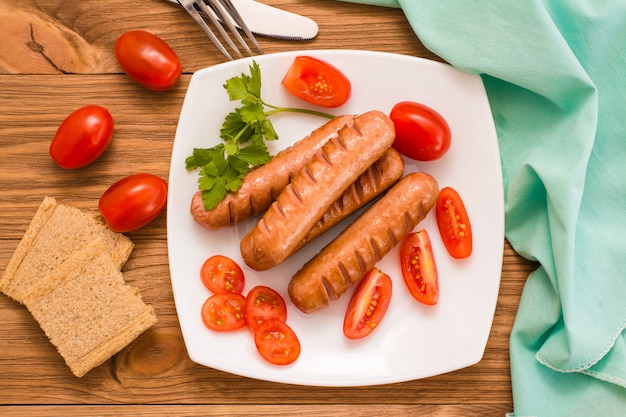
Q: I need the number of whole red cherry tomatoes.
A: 4